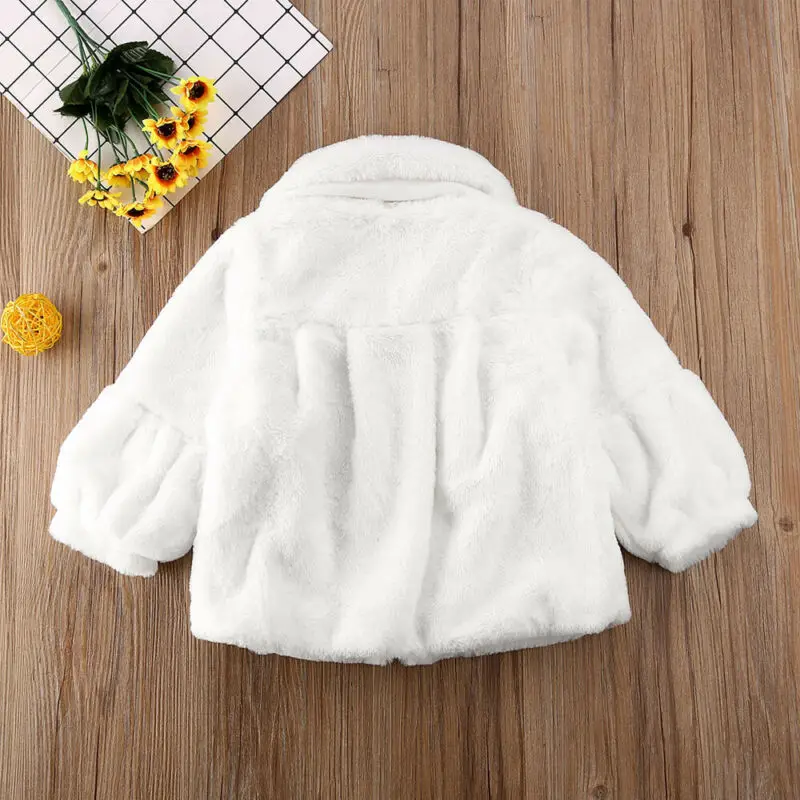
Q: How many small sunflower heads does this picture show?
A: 11